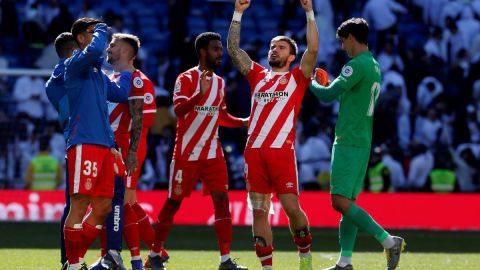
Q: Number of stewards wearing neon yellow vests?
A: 3